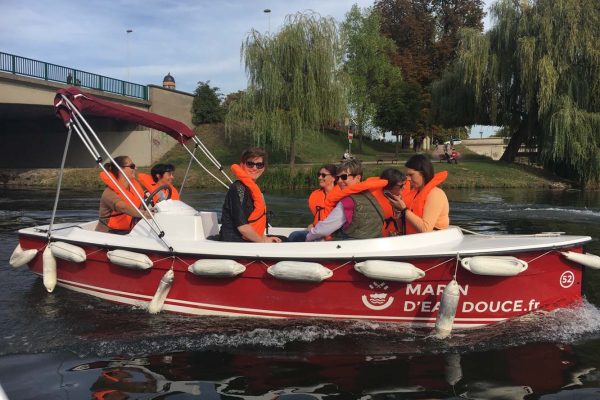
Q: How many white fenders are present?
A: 11